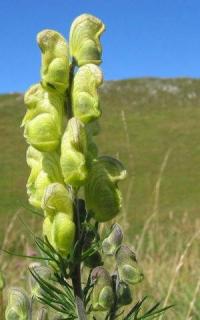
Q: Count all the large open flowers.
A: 8